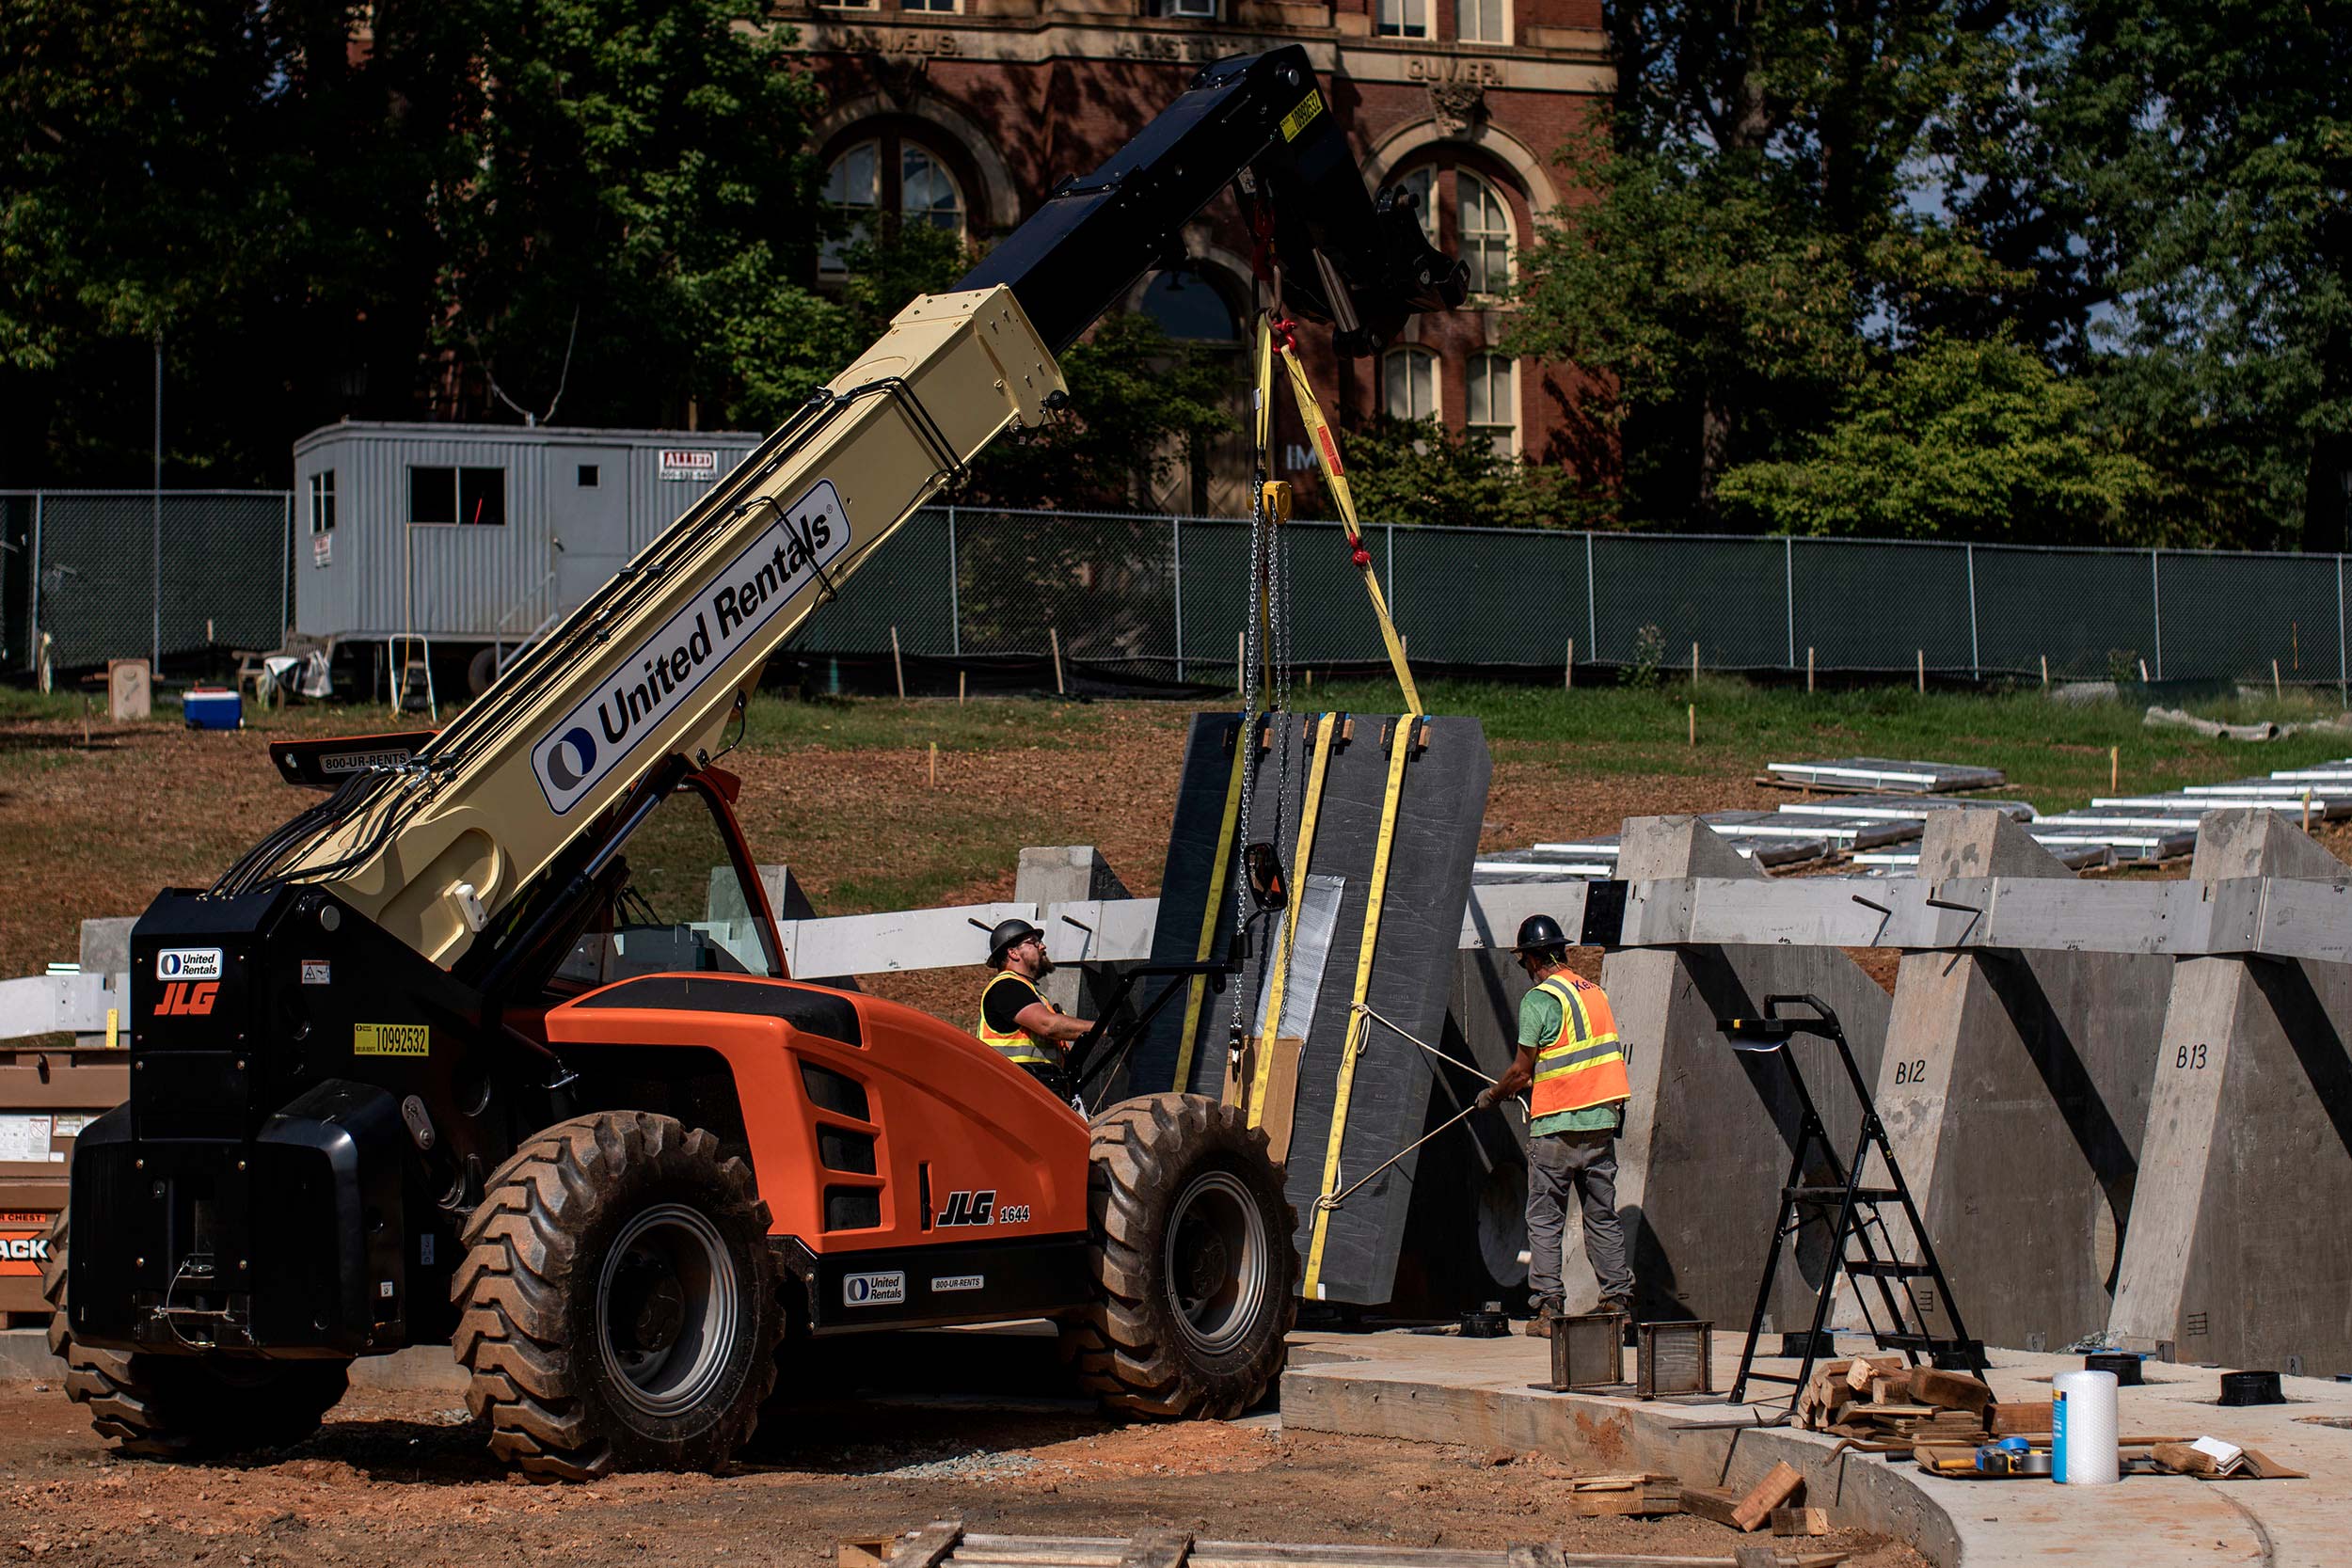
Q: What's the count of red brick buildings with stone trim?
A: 1